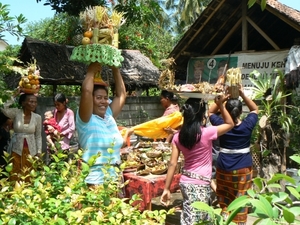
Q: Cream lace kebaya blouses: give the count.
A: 1